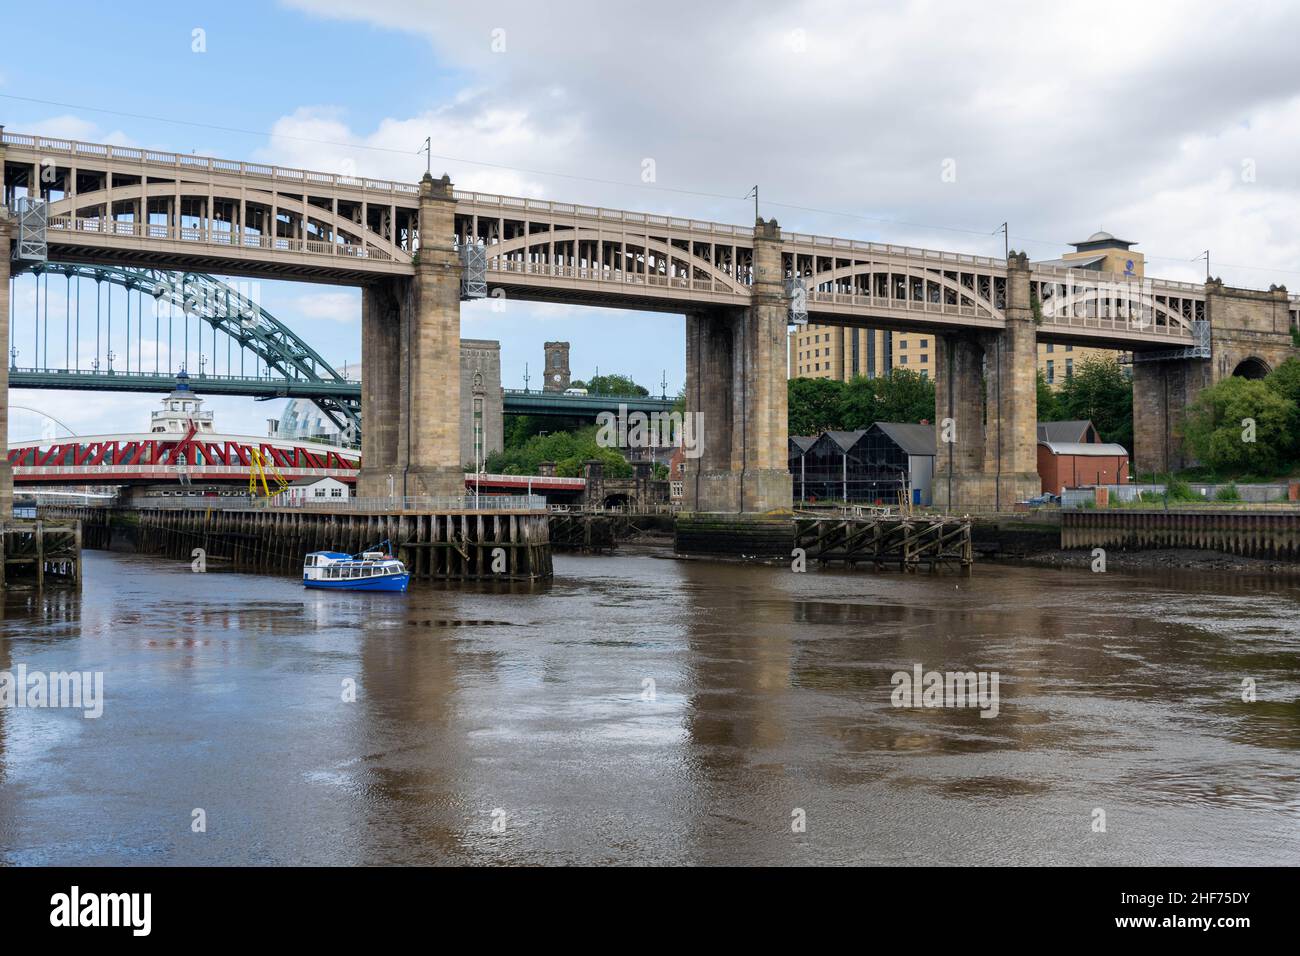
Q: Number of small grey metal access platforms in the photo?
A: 4